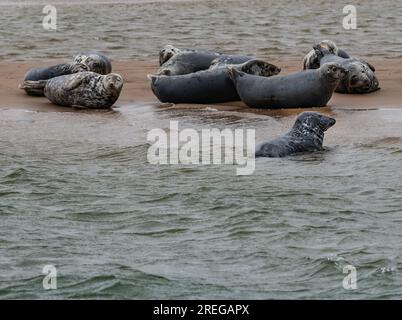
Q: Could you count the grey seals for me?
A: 8